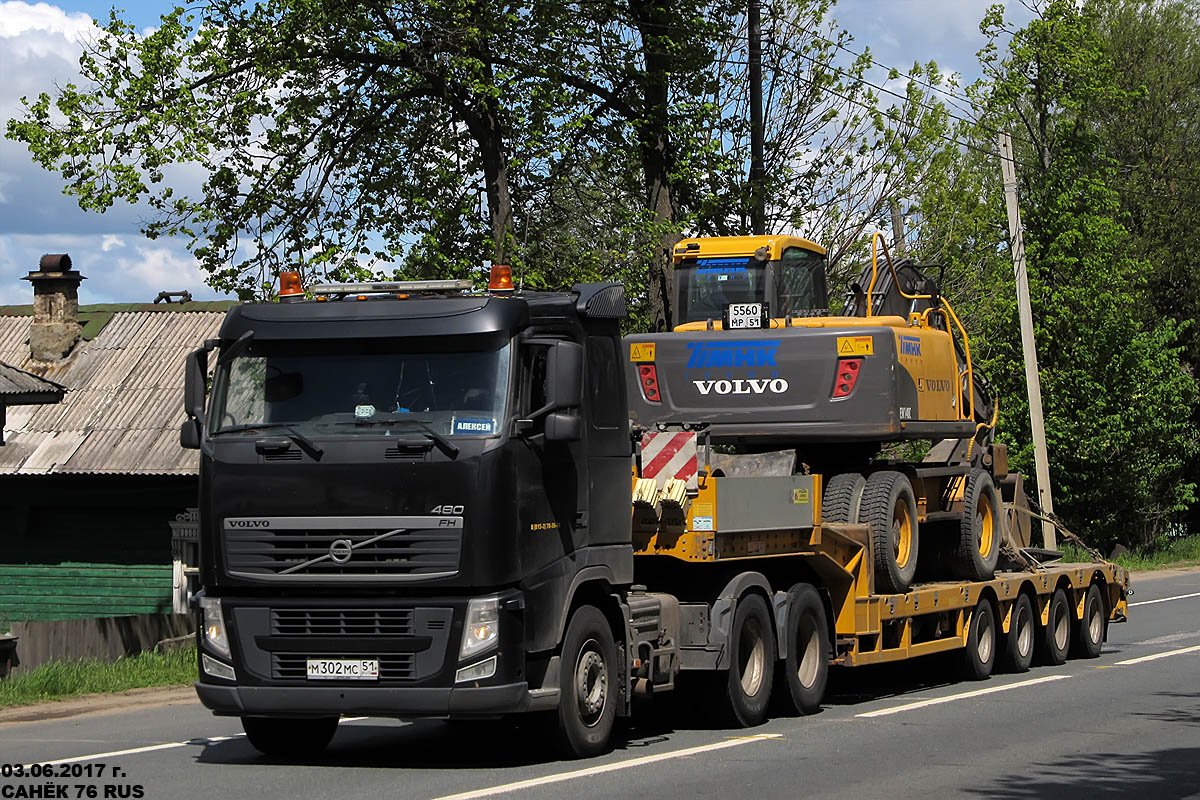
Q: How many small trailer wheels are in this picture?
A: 4